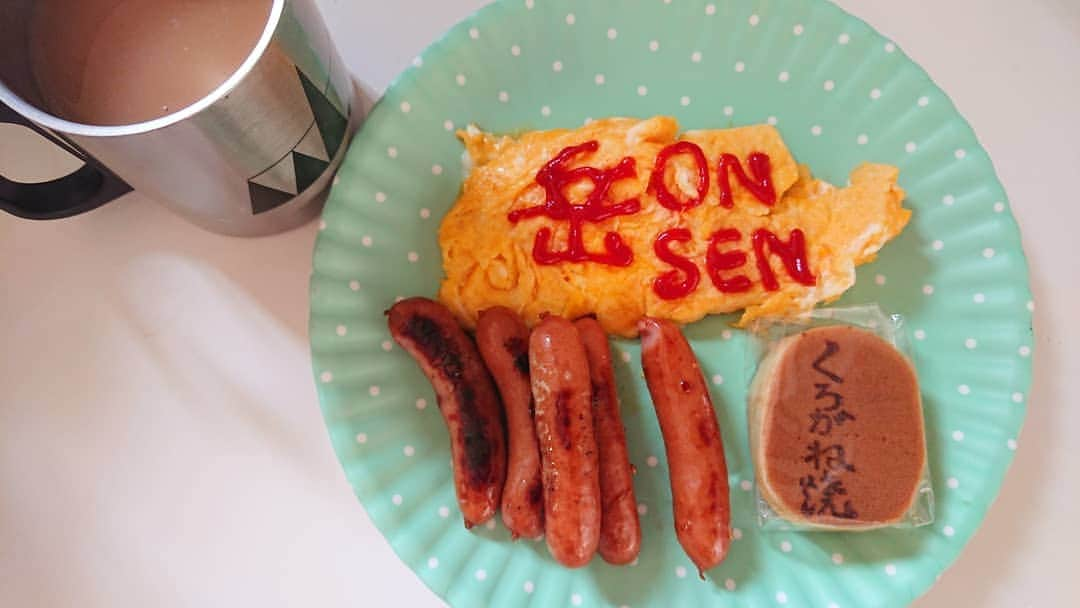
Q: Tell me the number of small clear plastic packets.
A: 1